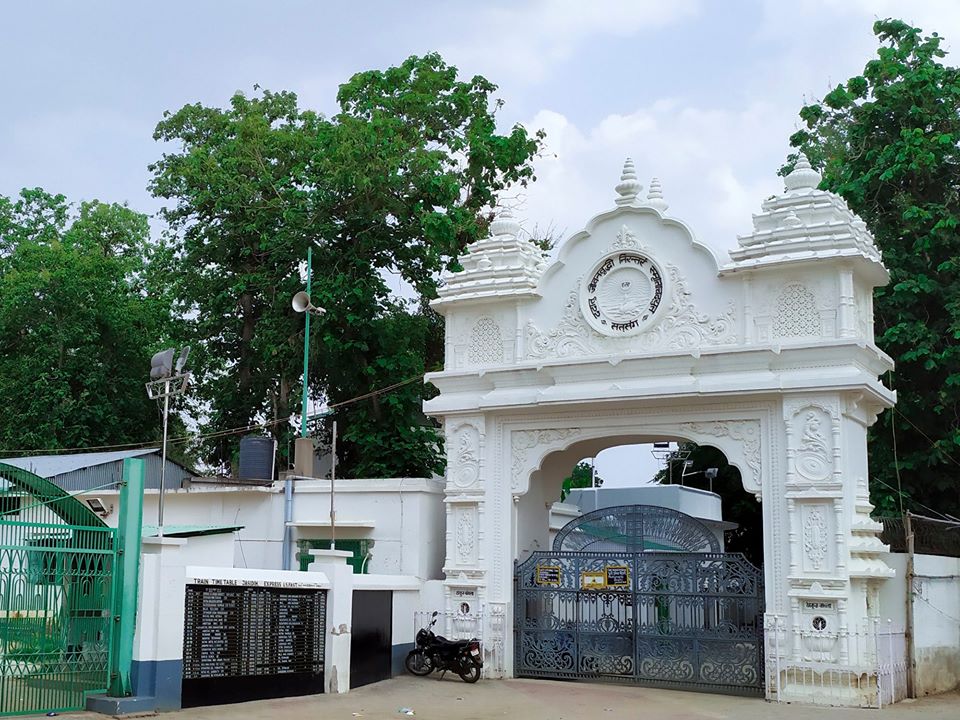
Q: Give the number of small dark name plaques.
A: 2